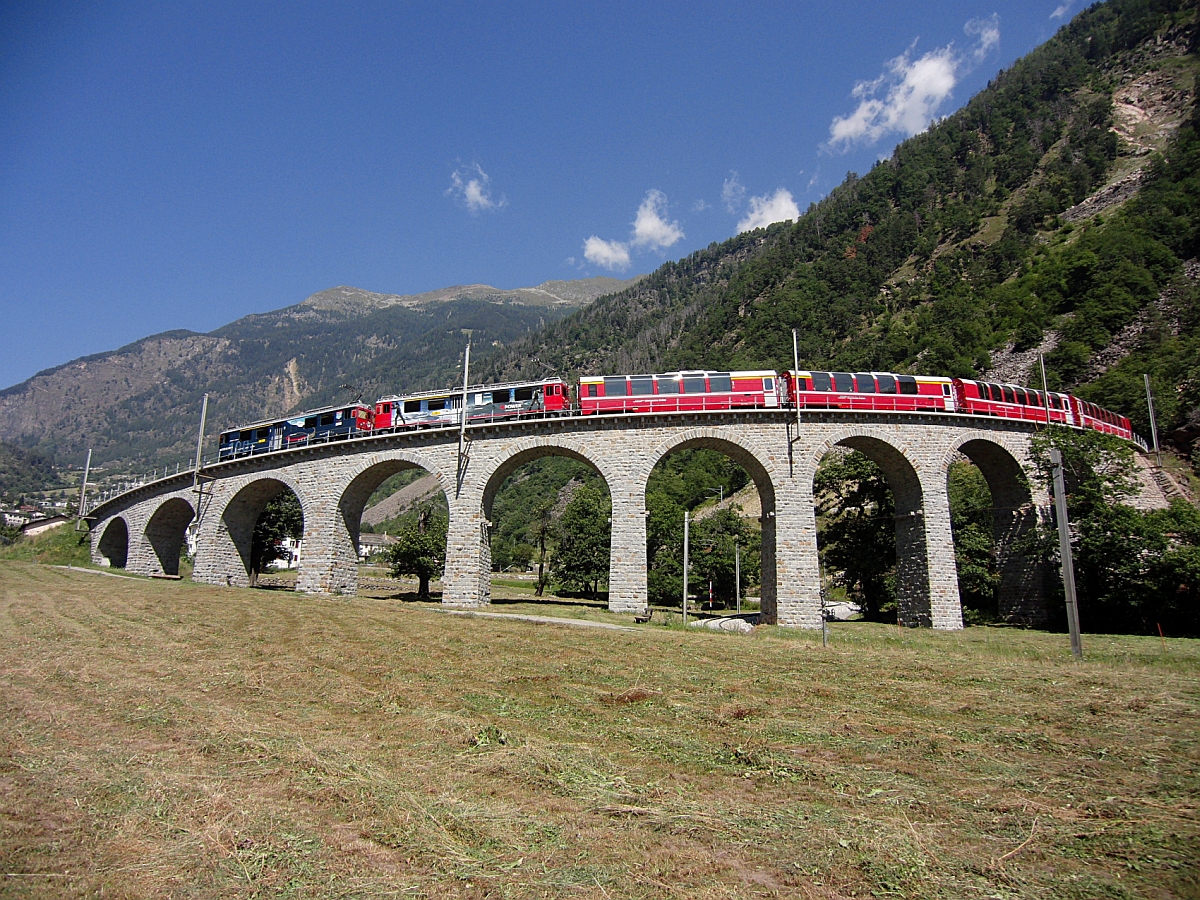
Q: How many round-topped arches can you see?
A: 8